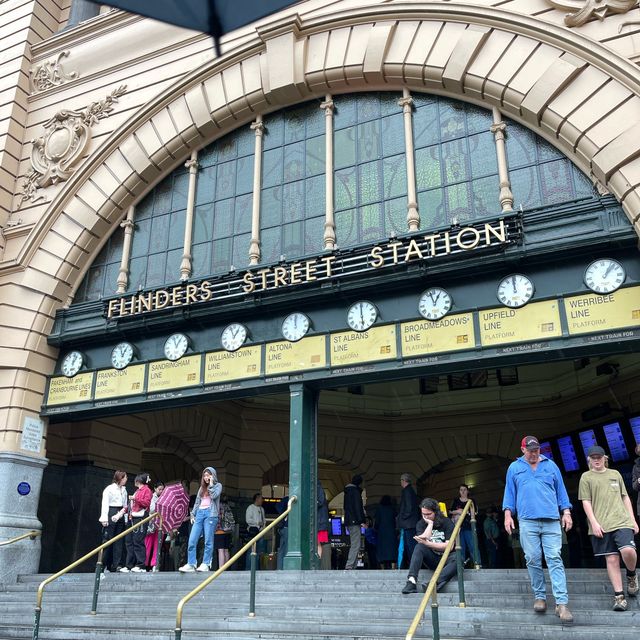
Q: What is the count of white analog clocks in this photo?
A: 9